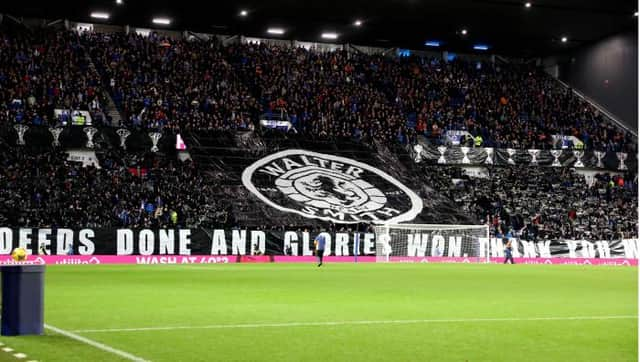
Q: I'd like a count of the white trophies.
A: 15